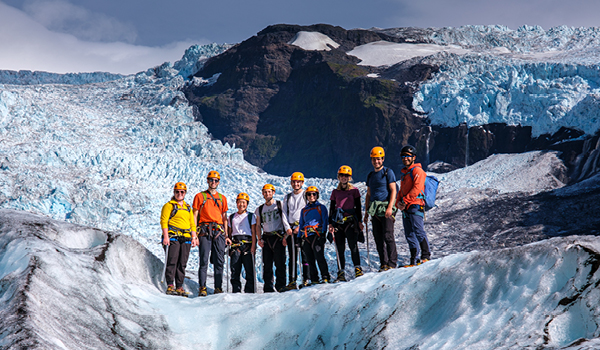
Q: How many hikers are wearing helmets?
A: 9